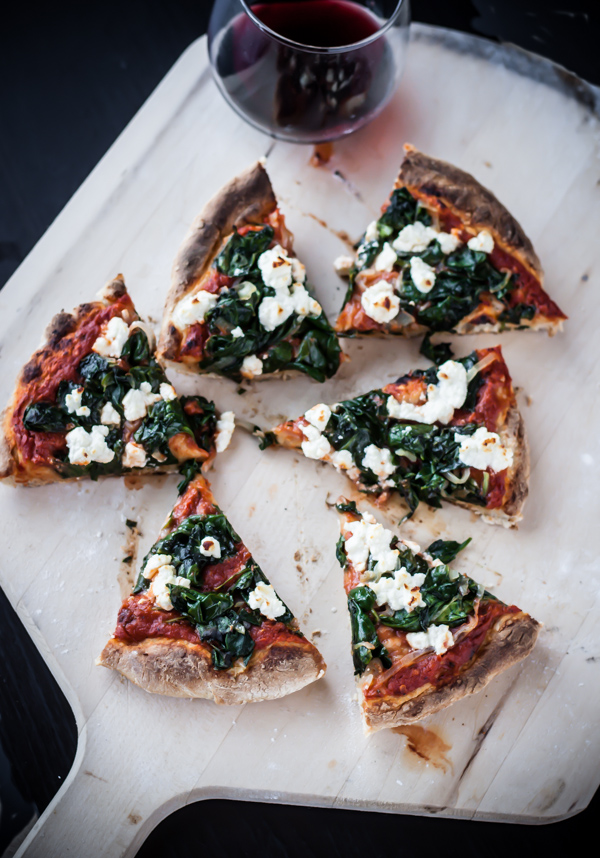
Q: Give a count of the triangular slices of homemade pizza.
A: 6